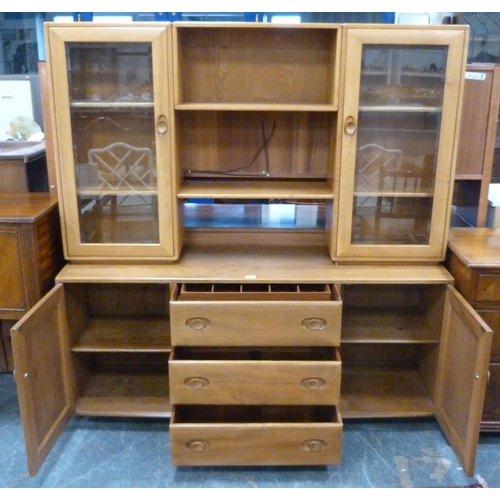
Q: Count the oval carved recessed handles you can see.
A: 8